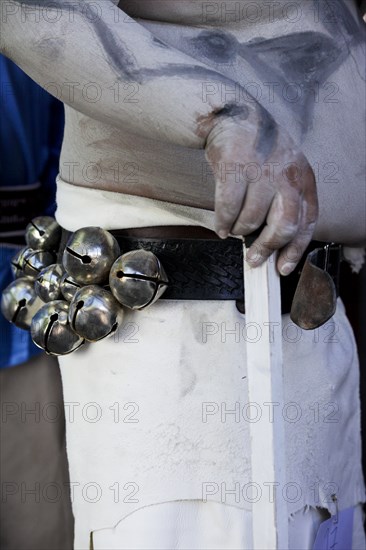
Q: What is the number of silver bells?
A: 10